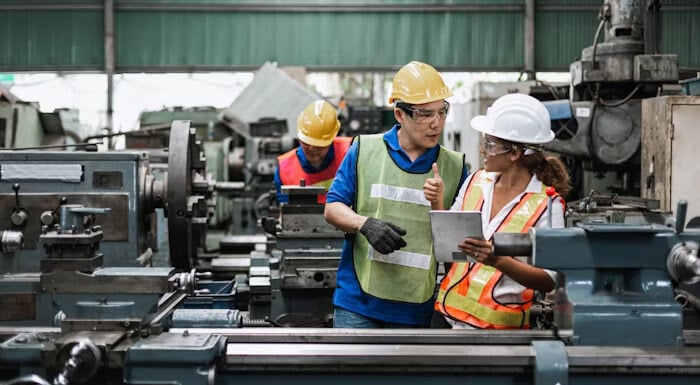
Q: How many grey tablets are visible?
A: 1